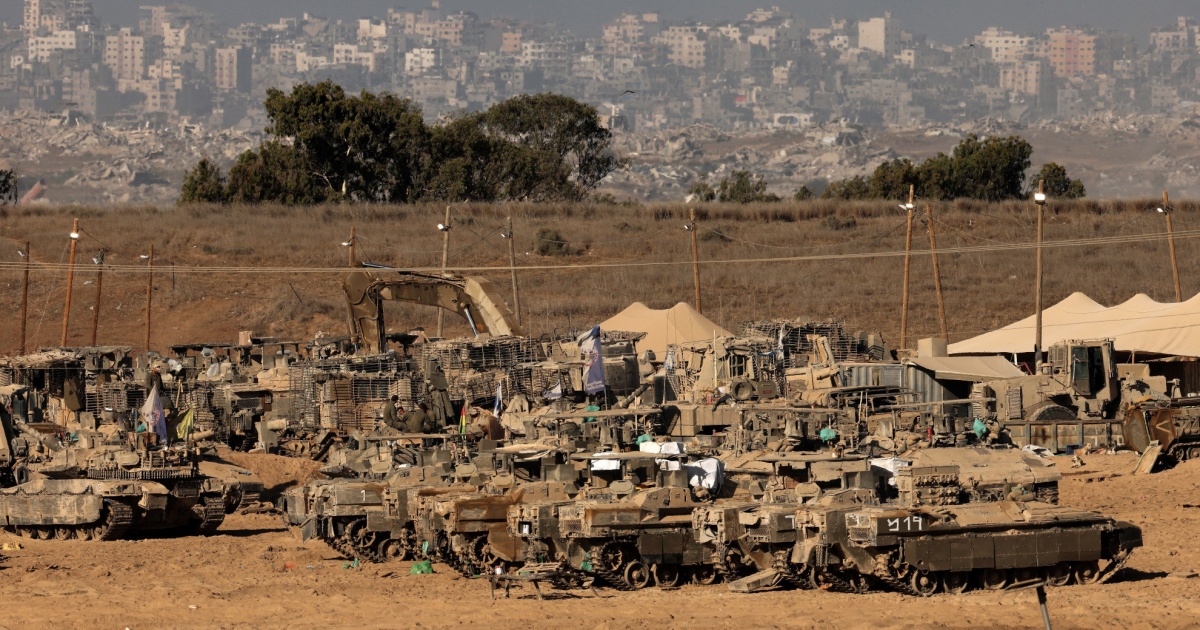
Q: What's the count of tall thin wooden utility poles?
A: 12